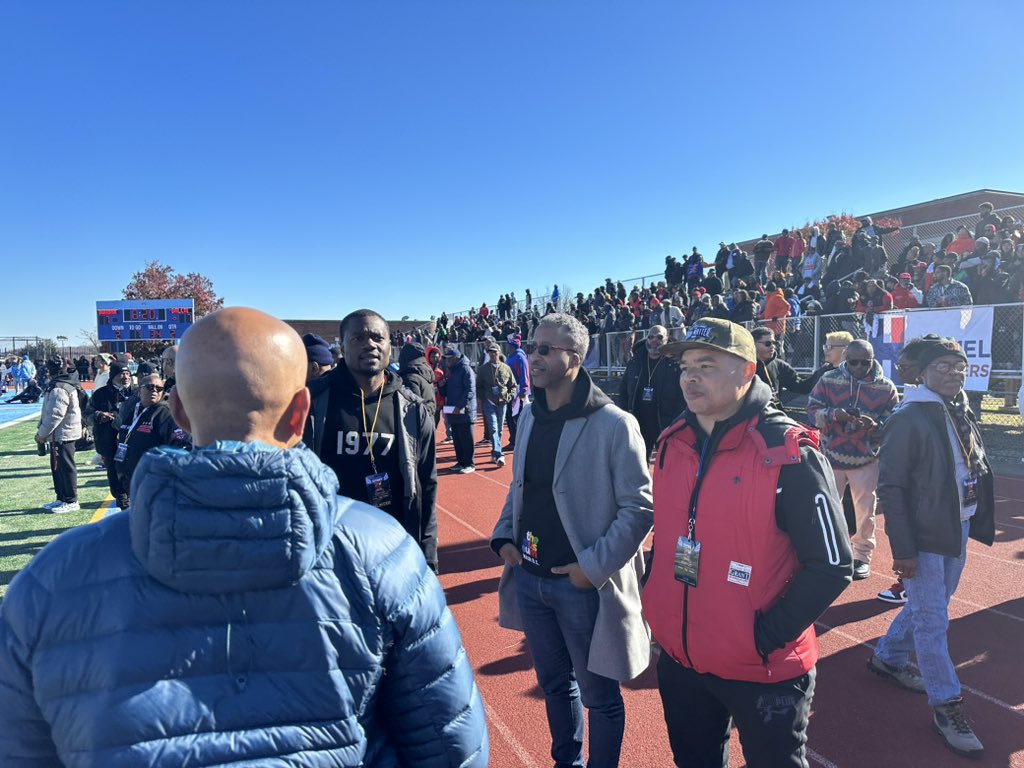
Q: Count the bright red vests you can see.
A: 1